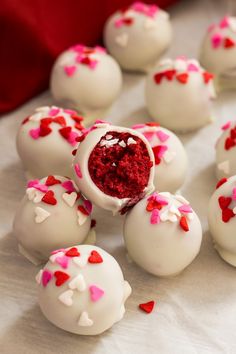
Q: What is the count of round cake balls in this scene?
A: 12